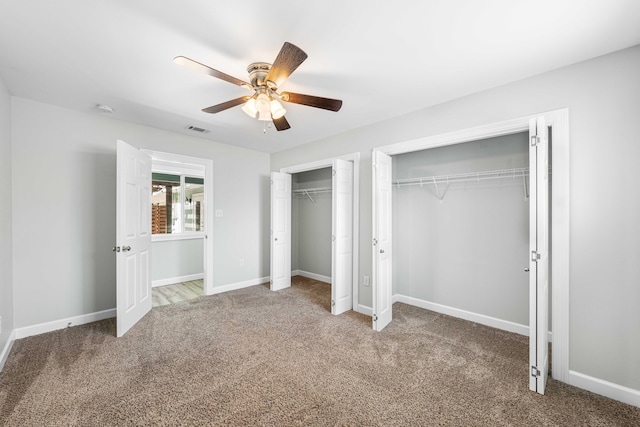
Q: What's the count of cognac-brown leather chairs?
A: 0